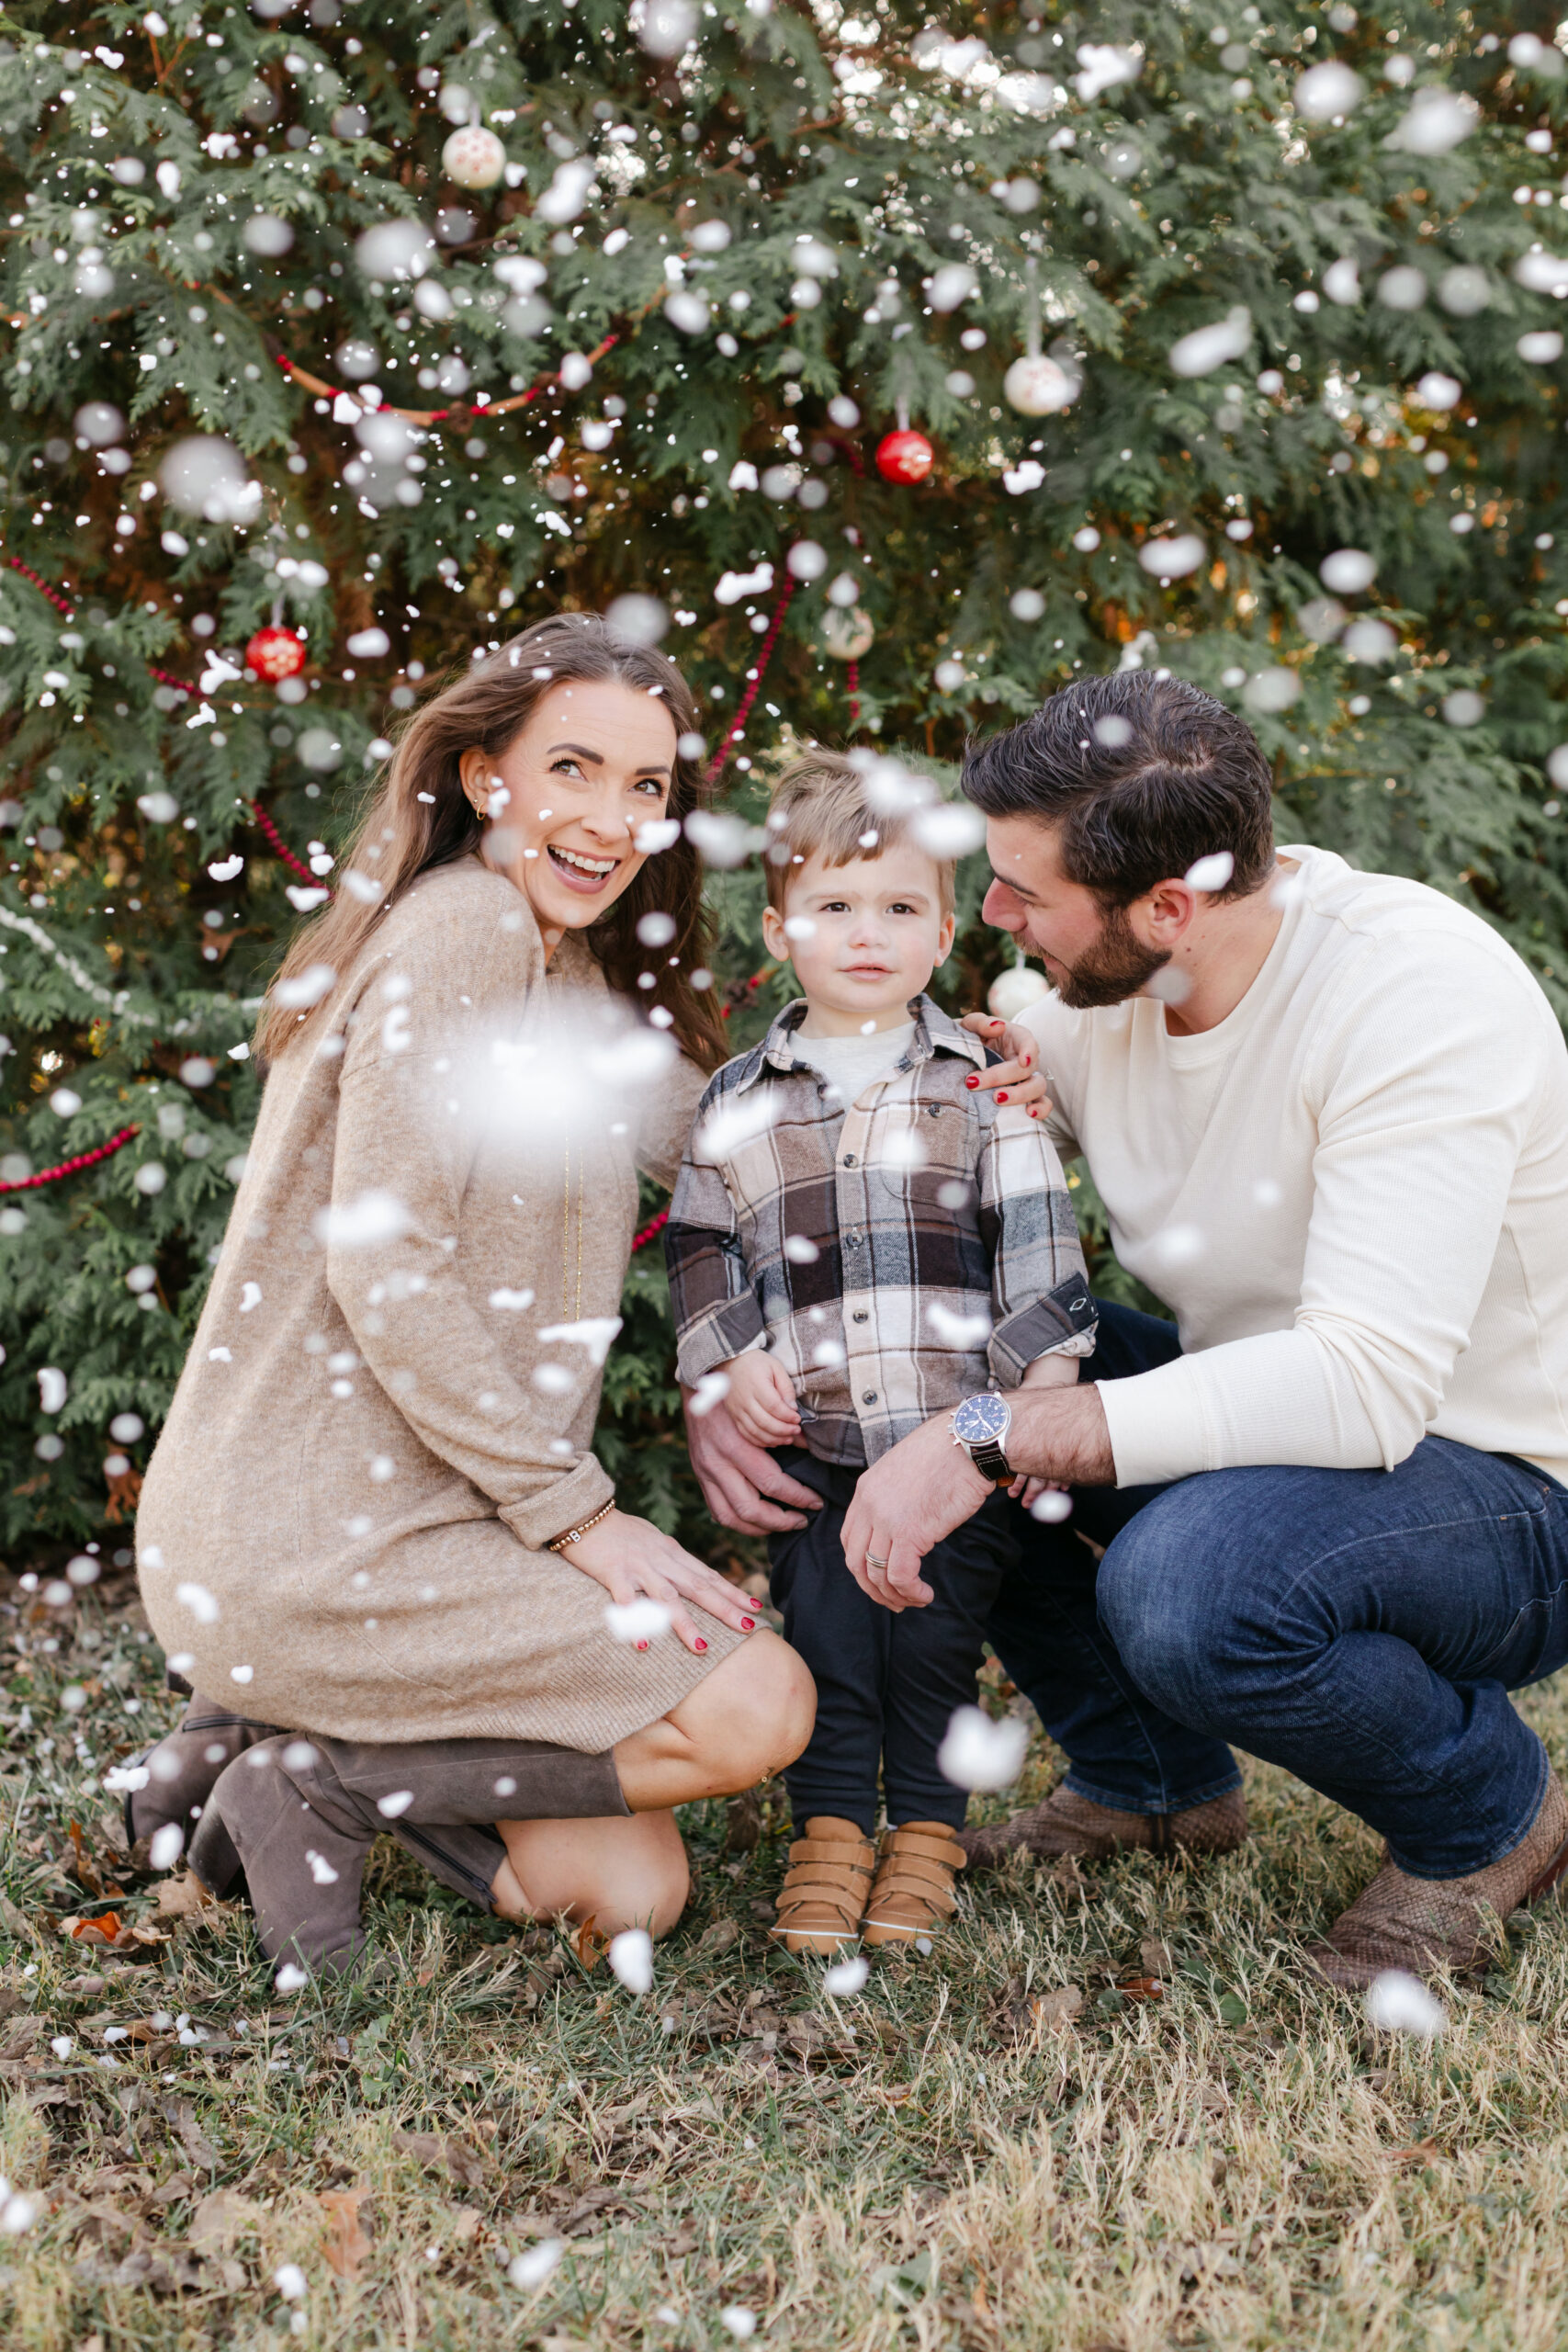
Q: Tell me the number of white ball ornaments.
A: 4